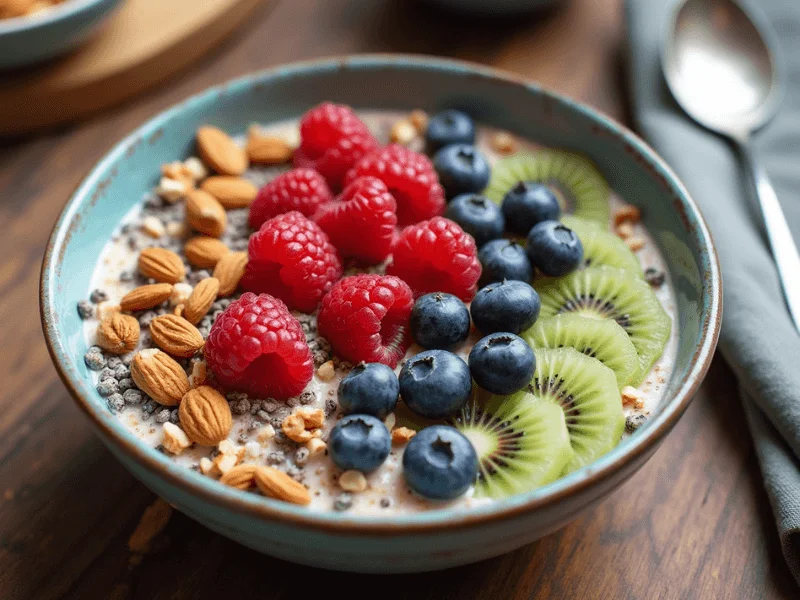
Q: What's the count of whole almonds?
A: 15